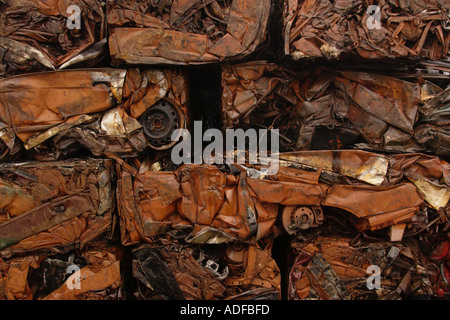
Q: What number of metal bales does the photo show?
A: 10